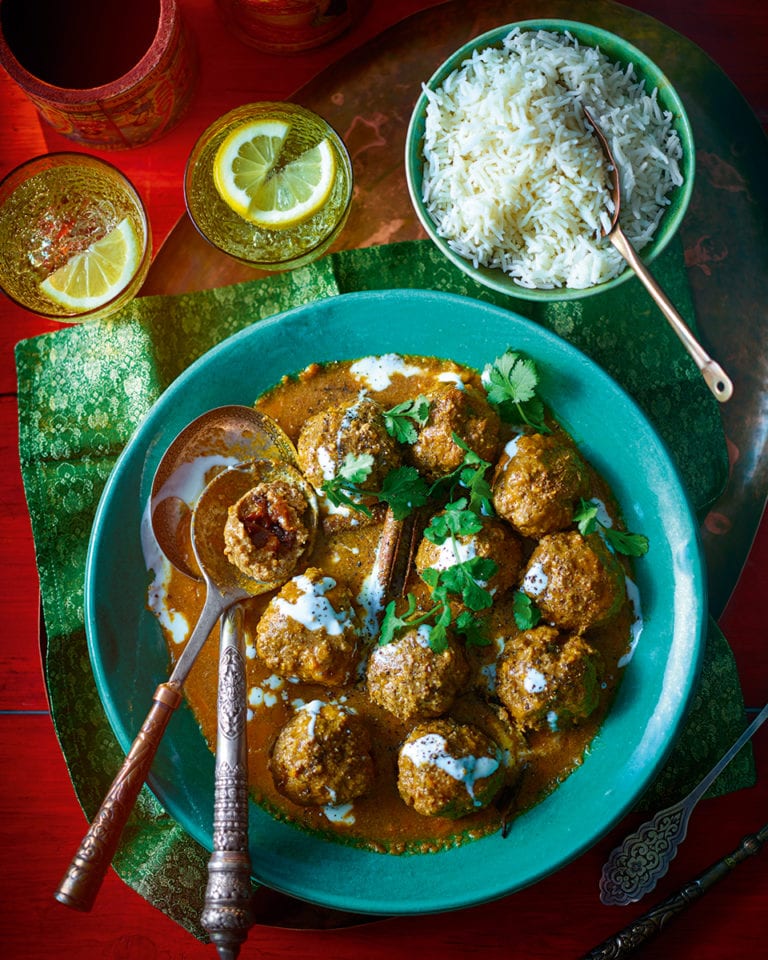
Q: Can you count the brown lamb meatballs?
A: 11